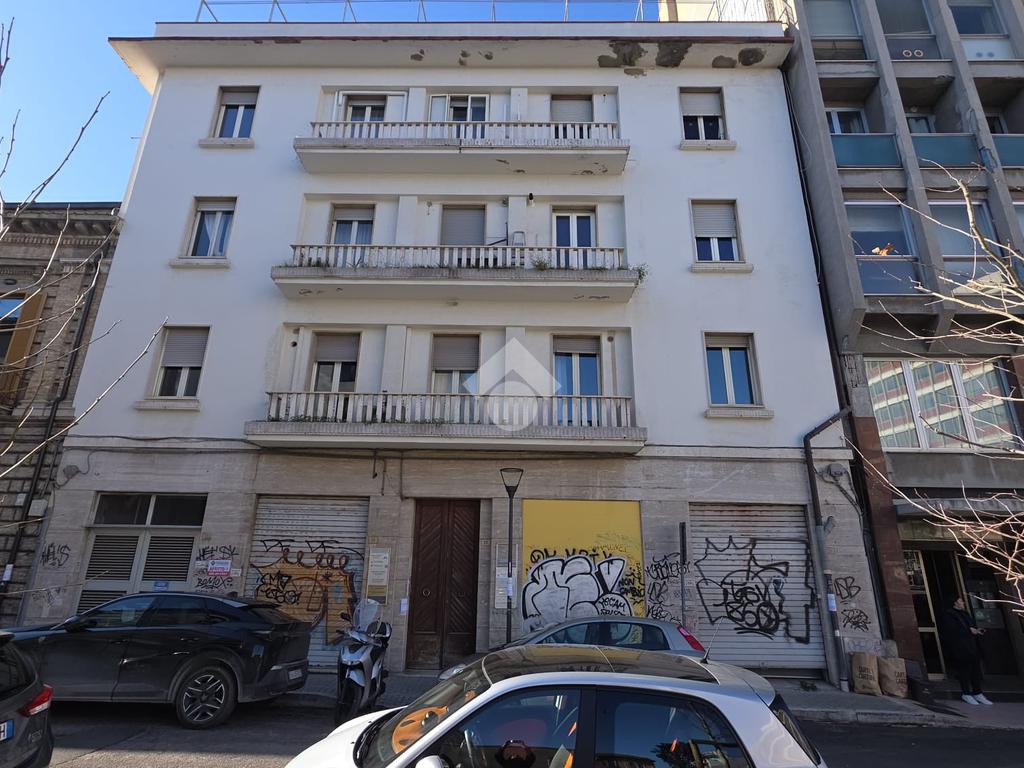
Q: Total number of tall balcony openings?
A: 9